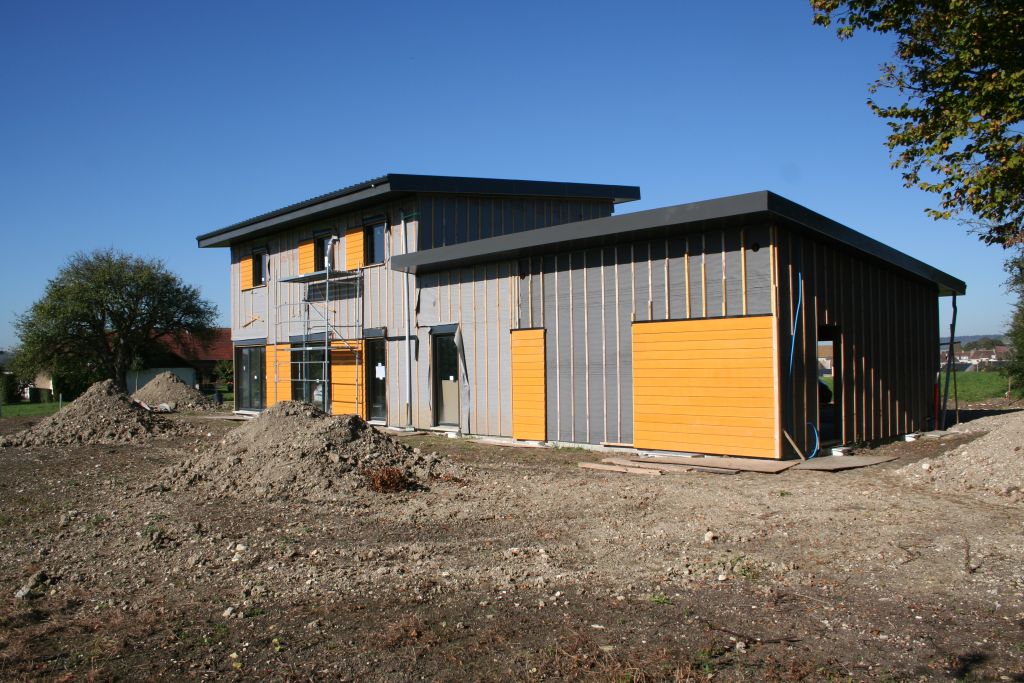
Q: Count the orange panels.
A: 7